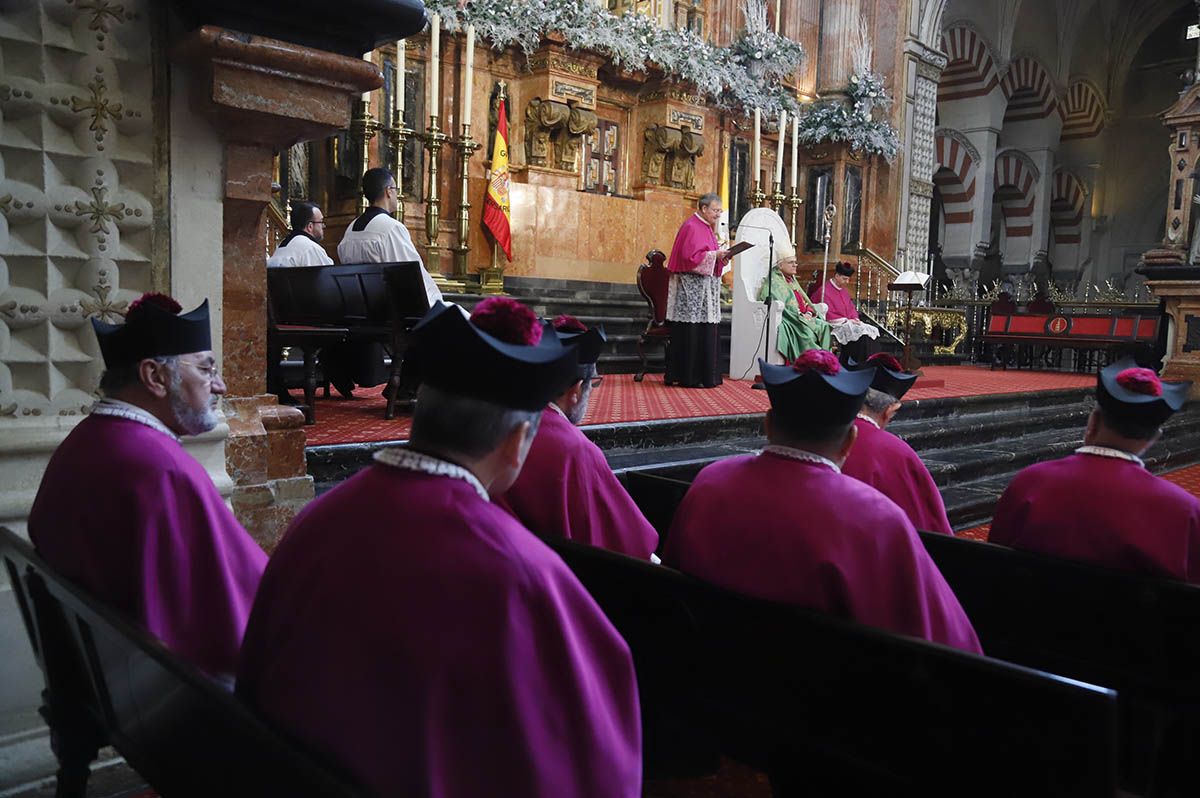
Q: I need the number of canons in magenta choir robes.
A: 8